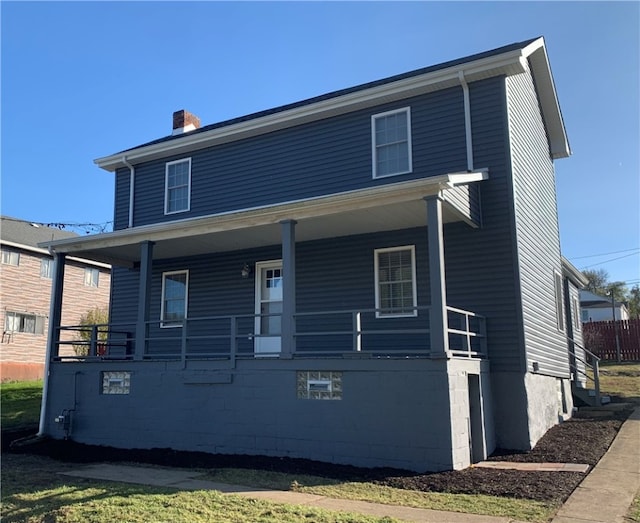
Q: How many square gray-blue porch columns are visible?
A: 4